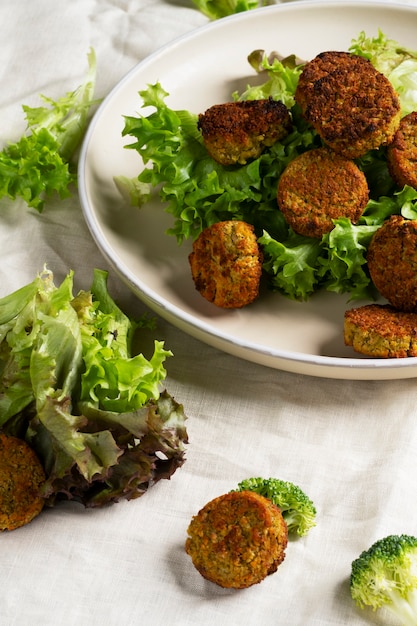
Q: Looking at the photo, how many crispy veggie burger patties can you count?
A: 9